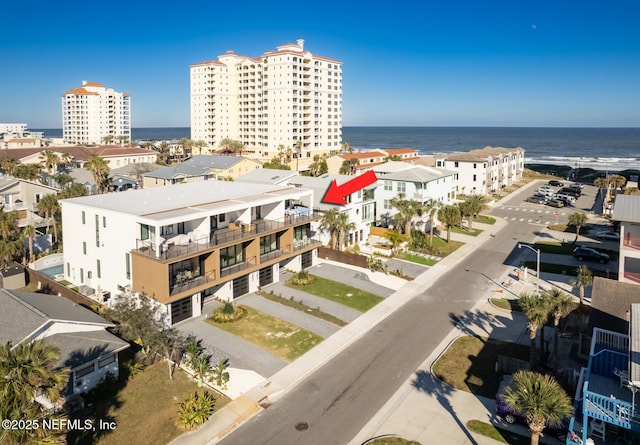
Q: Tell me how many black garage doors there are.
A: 4